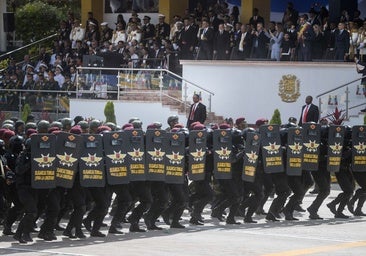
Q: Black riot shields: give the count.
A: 15